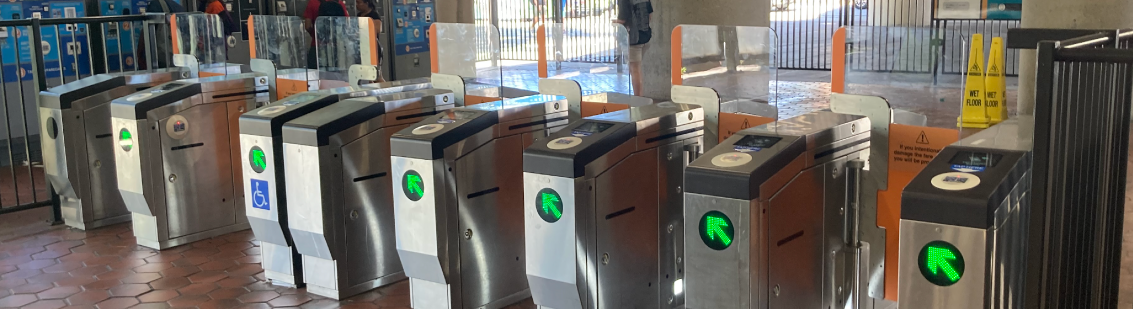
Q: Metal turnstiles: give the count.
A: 8